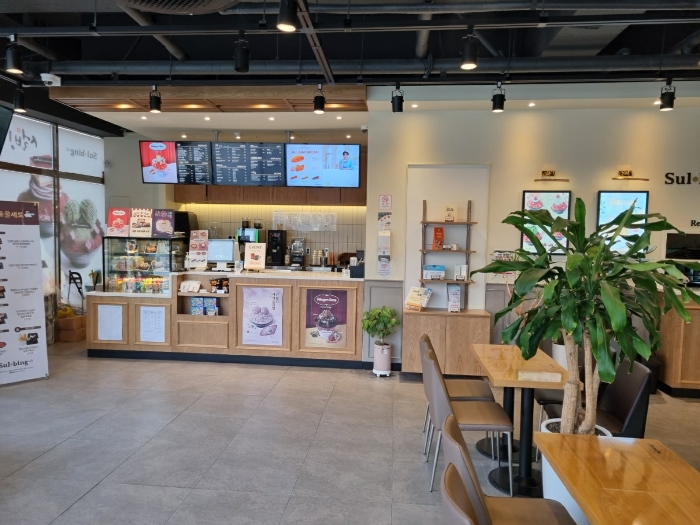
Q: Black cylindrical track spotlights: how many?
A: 10